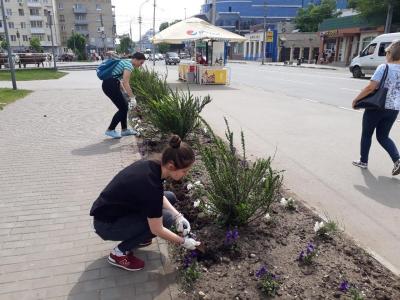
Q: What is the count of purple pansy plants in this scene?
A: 5